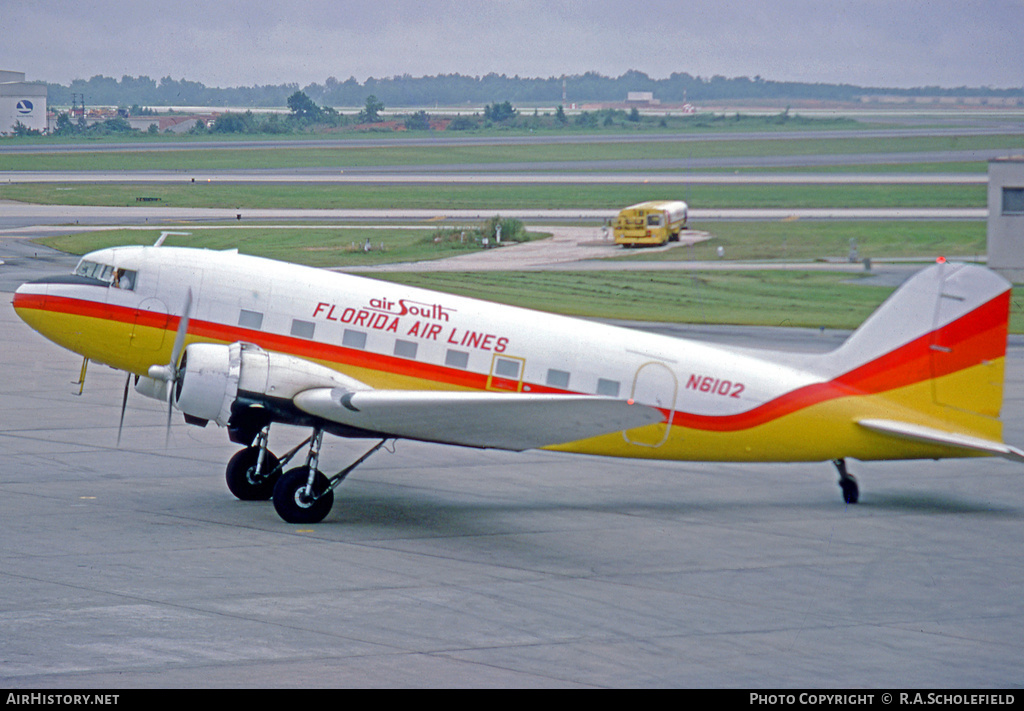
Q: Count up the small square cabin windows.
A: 8